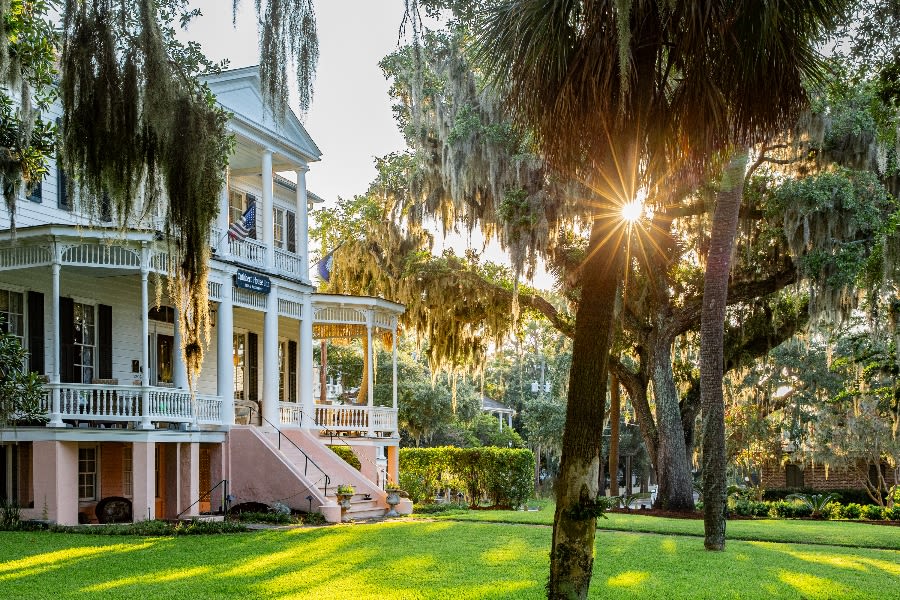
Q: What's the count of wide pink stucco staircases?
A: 1